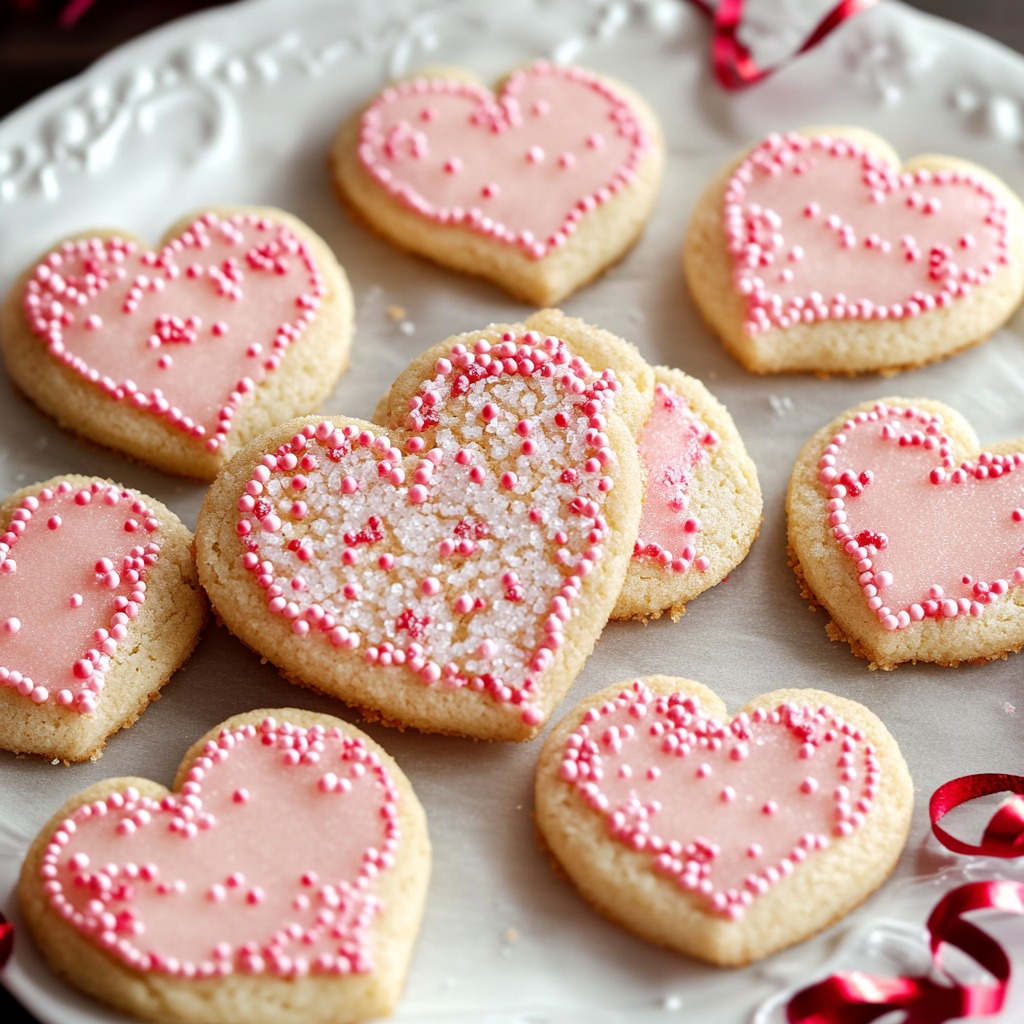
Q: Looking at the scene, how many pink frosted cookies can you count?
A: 8